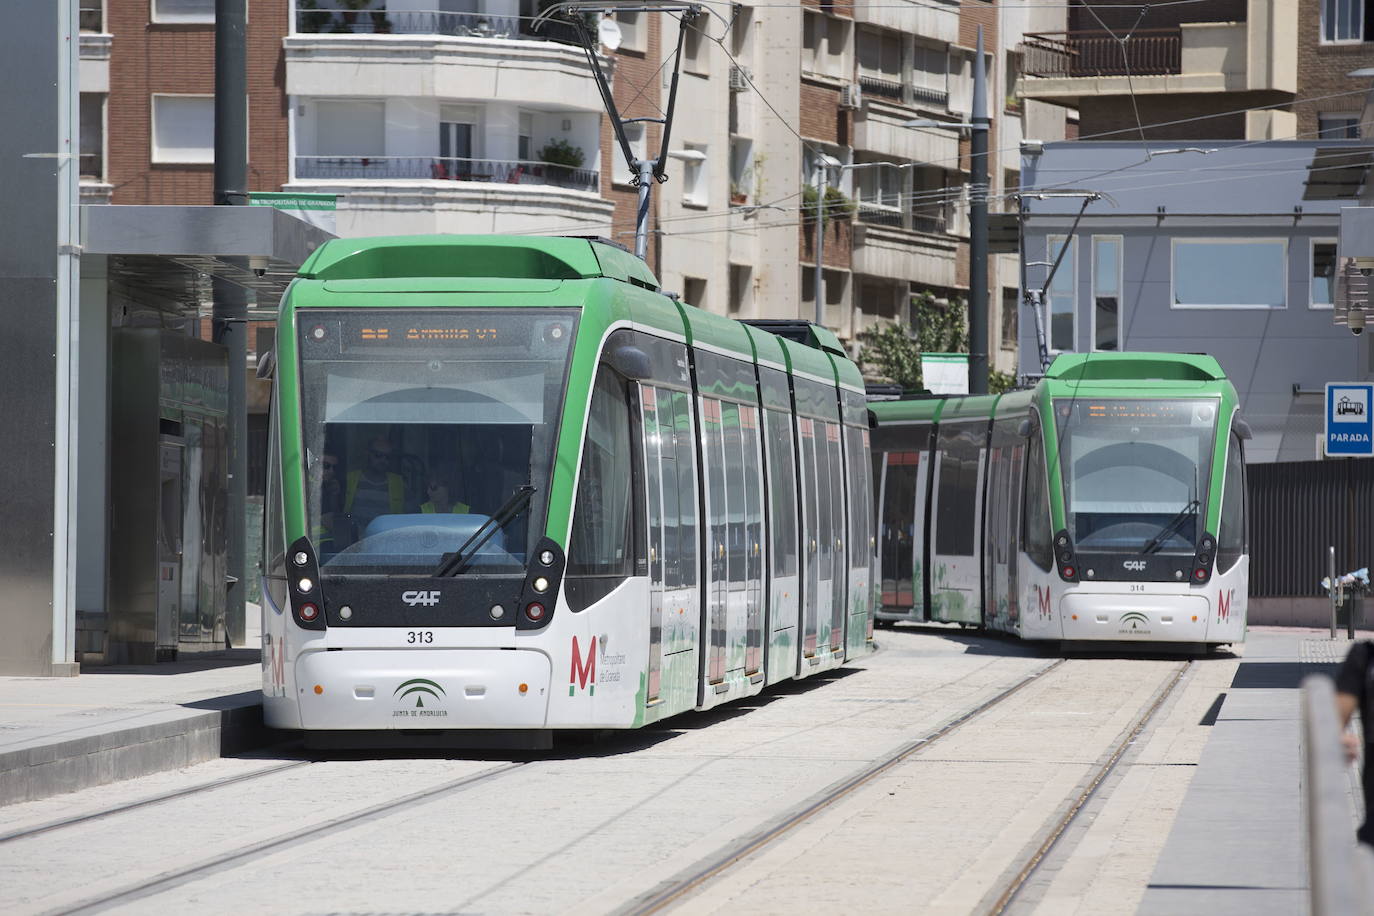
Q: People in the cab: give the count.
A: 3